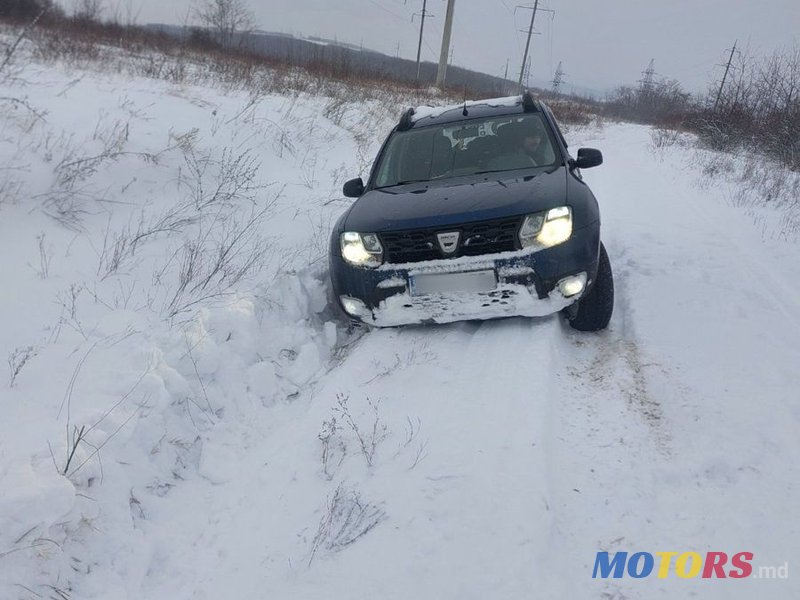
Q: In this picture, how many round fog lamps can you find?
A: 2